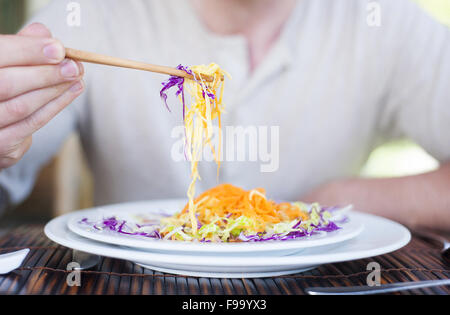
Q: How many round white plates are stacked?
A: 2